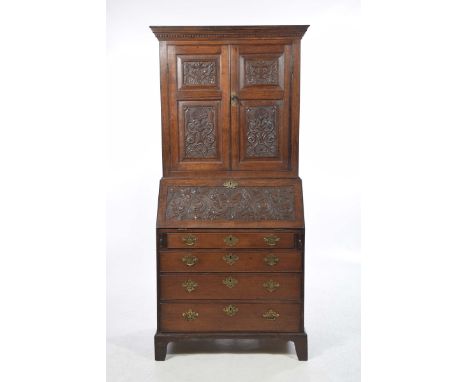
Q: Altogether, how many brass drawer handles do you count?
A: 8